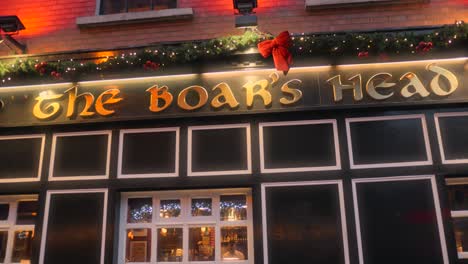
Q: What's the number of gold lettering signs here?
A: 1